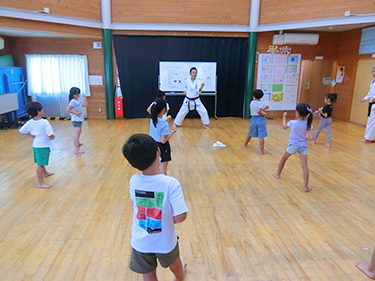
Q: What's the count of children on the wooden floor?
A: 8